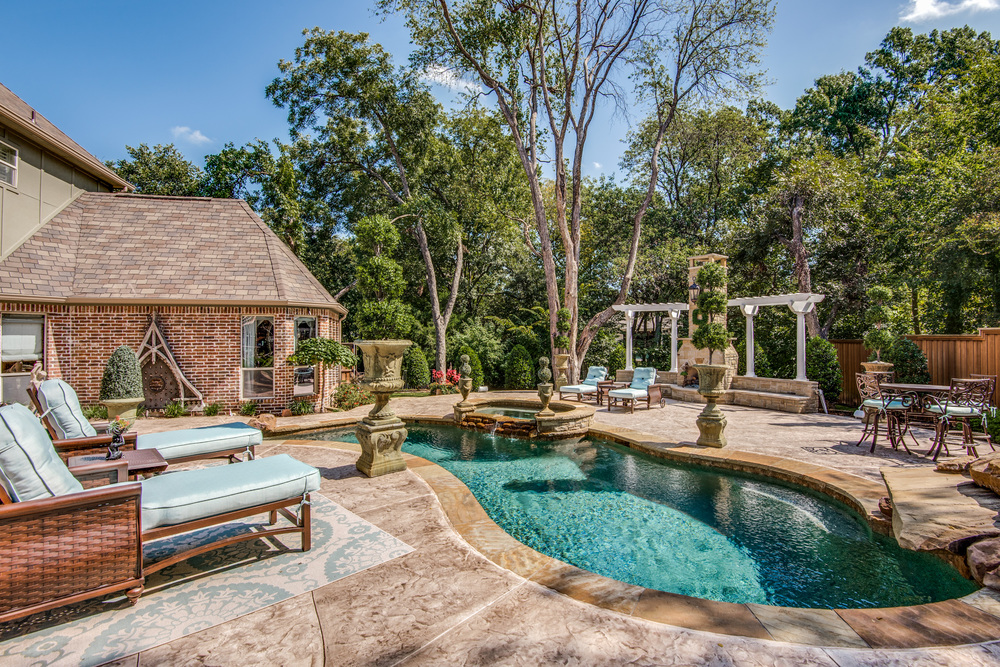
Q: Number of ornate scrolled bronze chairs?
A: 4